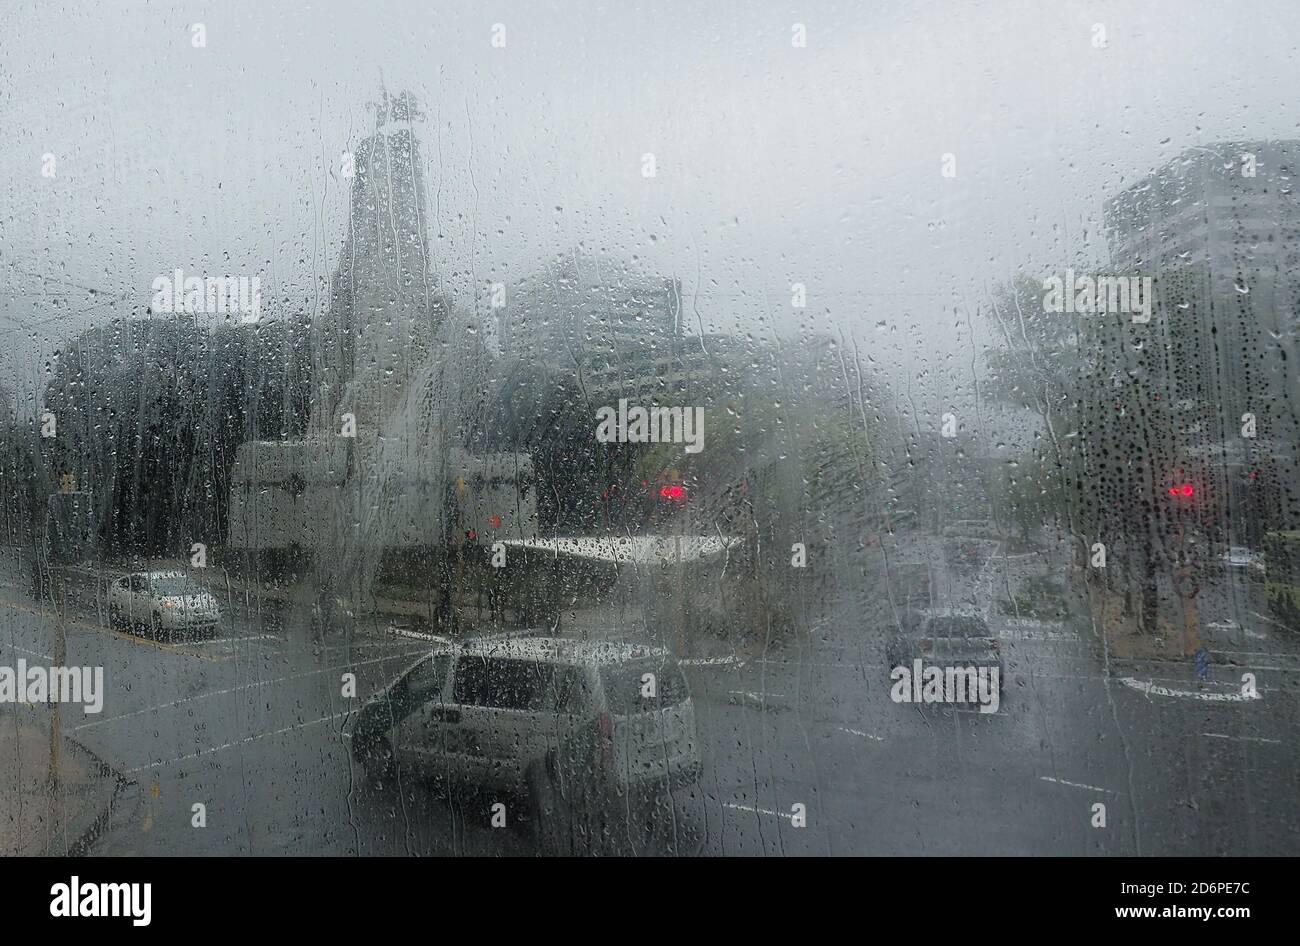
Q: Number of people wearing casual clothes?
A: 0